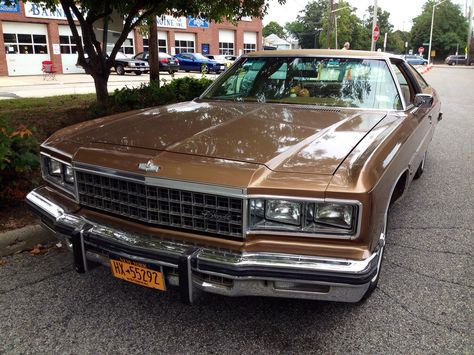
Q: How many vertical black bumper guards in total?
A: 2